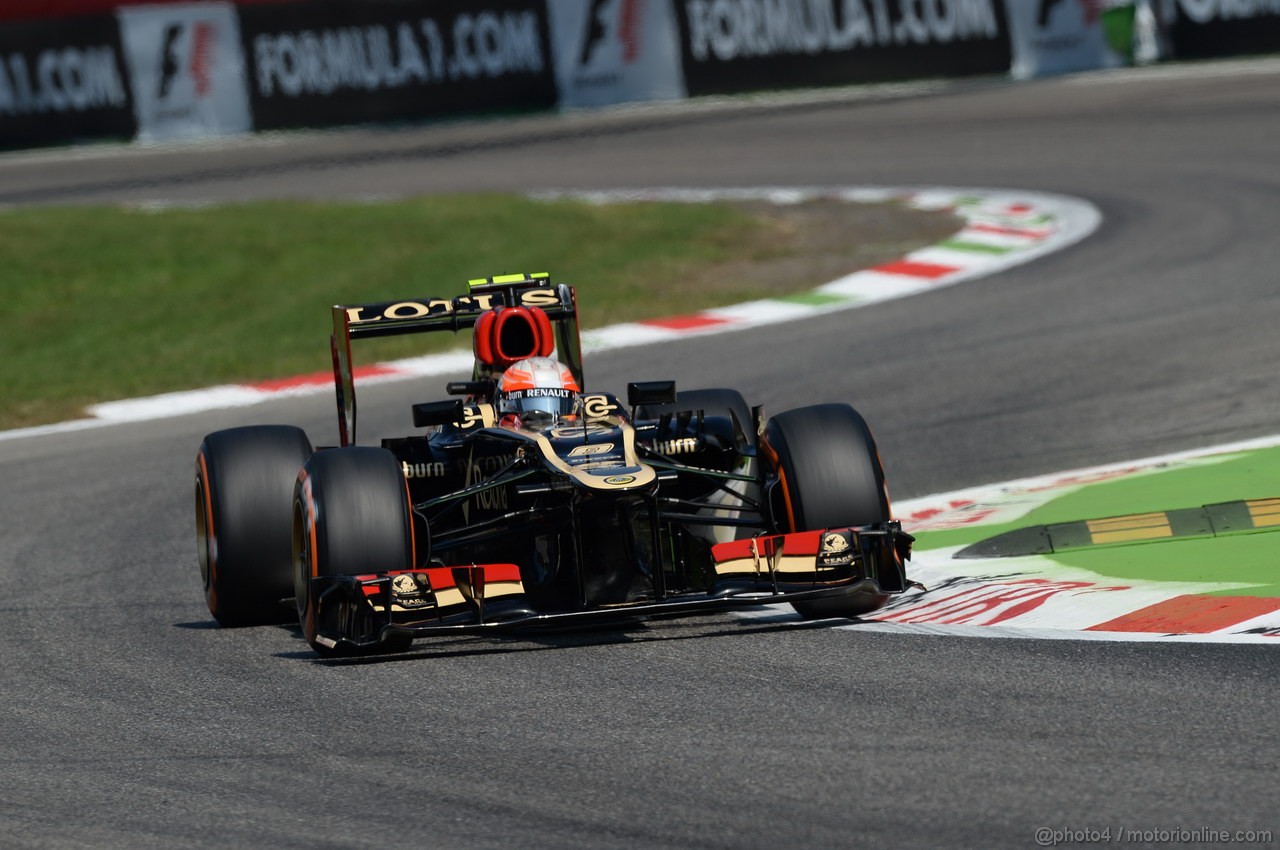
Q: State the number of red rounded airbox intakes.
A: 1